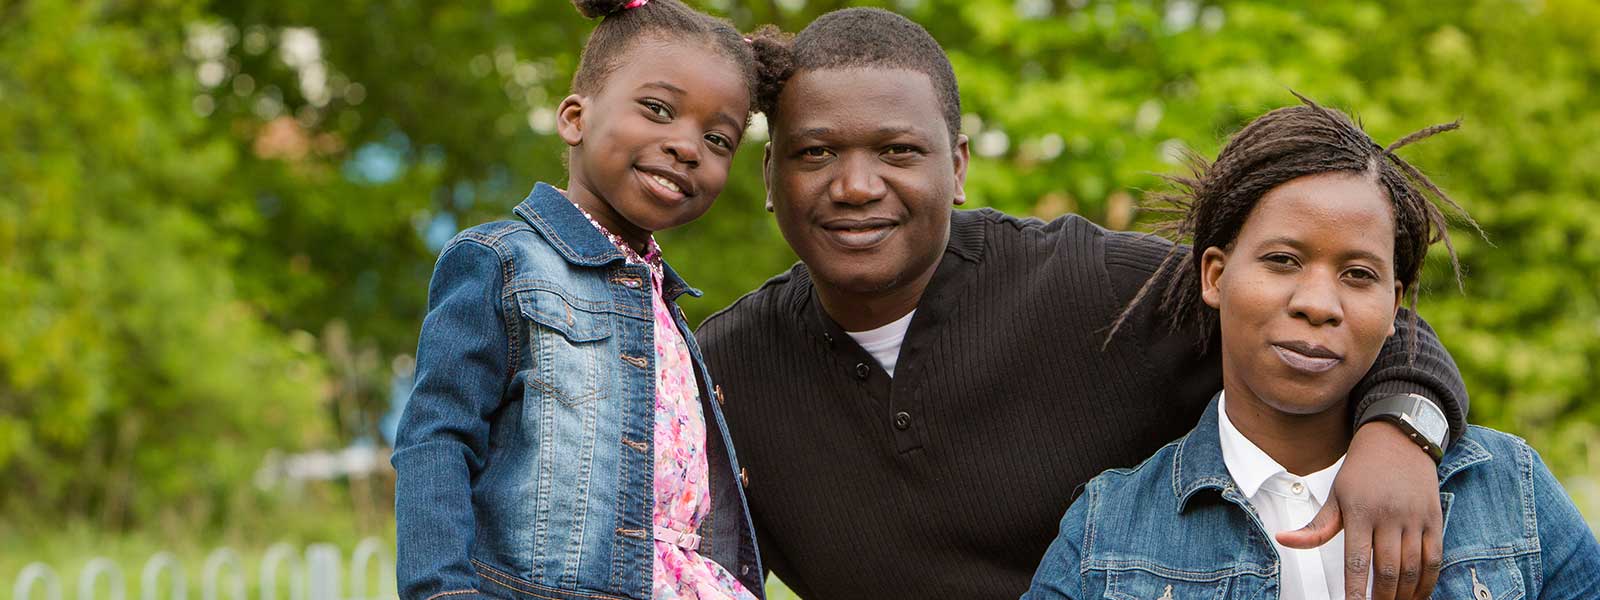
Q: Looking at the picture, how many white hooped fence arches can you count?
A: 6